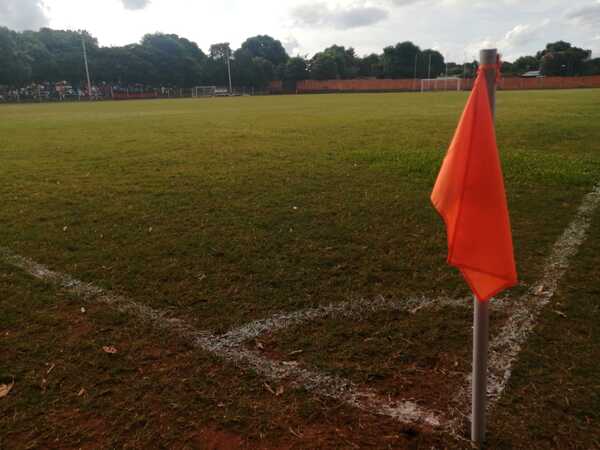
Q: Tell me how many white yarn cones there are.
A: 0